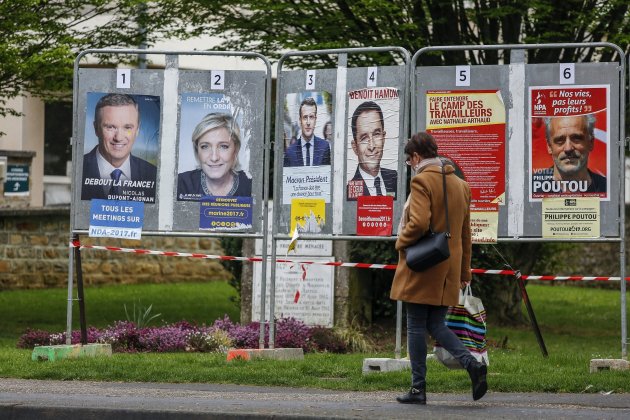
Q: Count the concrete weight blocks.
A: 4